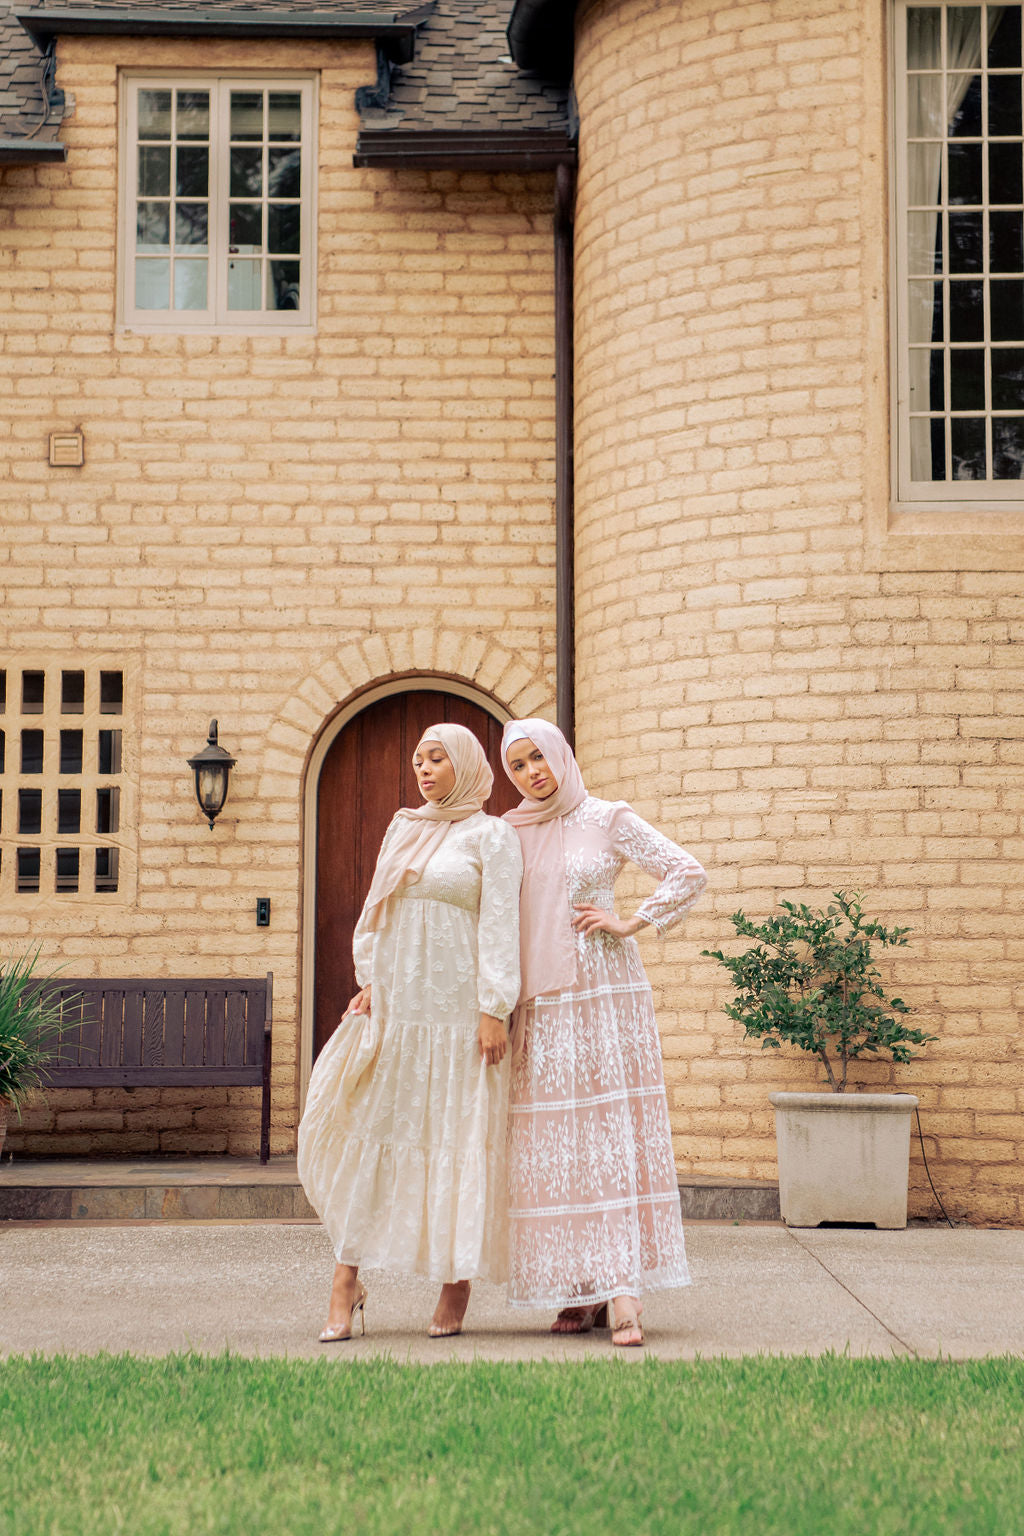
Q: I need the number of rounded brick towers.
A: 1